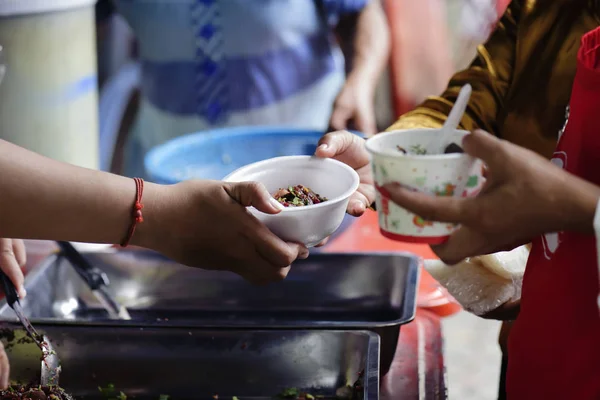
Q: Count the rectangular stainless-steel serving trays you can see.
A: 2